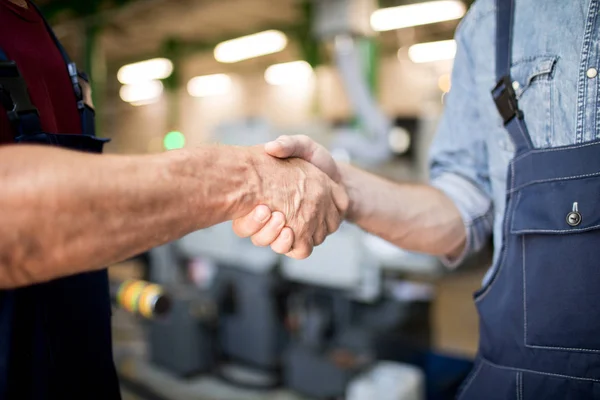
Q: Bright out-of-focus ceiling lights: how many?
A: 7